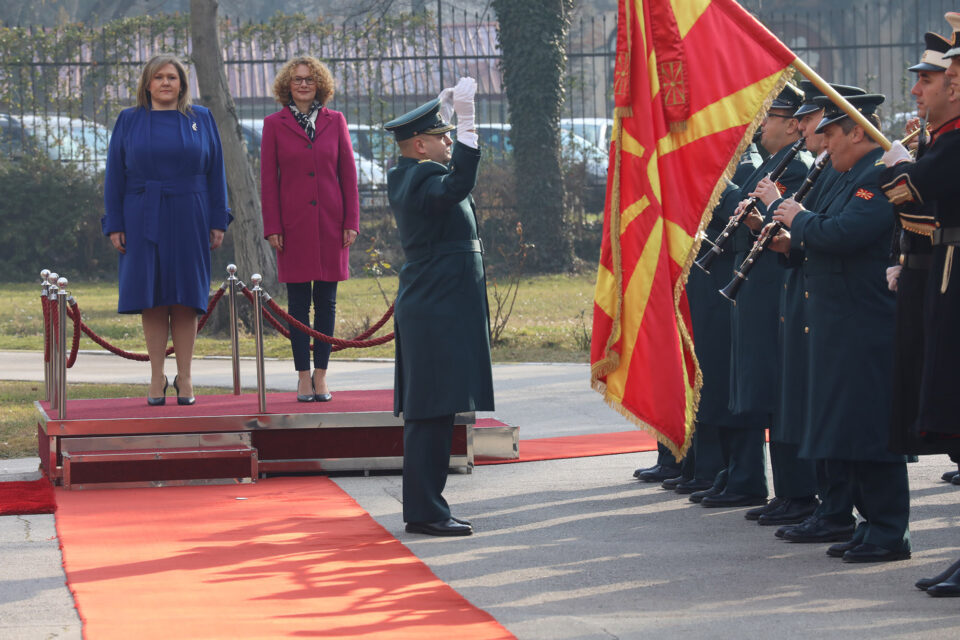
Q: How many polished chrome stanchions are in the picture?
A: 5